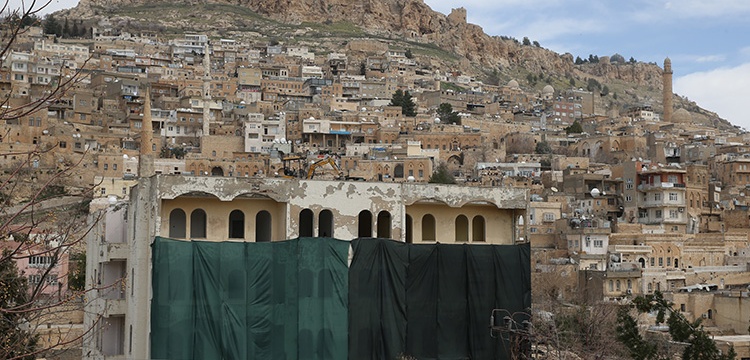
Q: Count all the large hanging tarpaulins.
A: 2